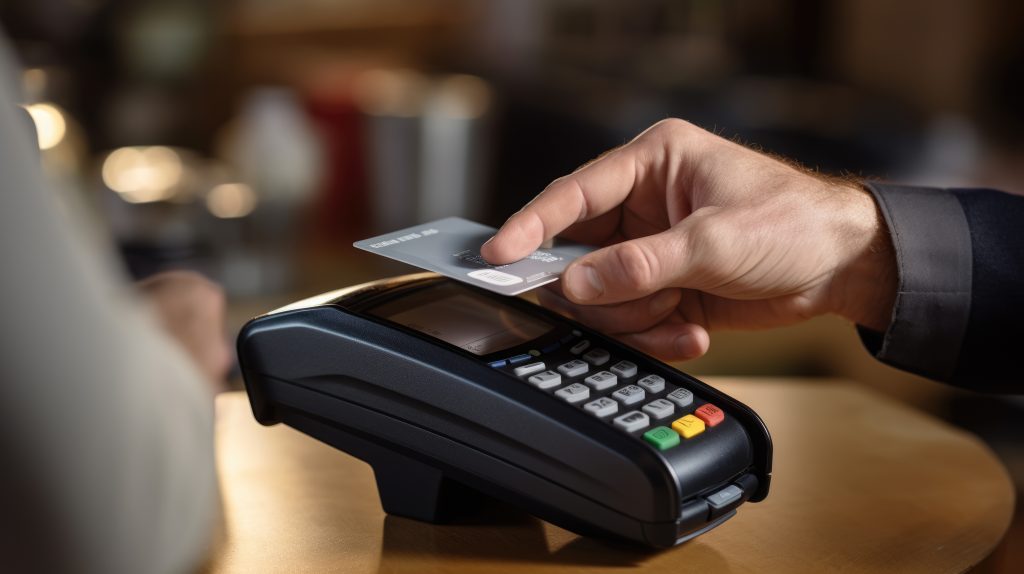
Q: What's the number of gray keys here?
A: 14